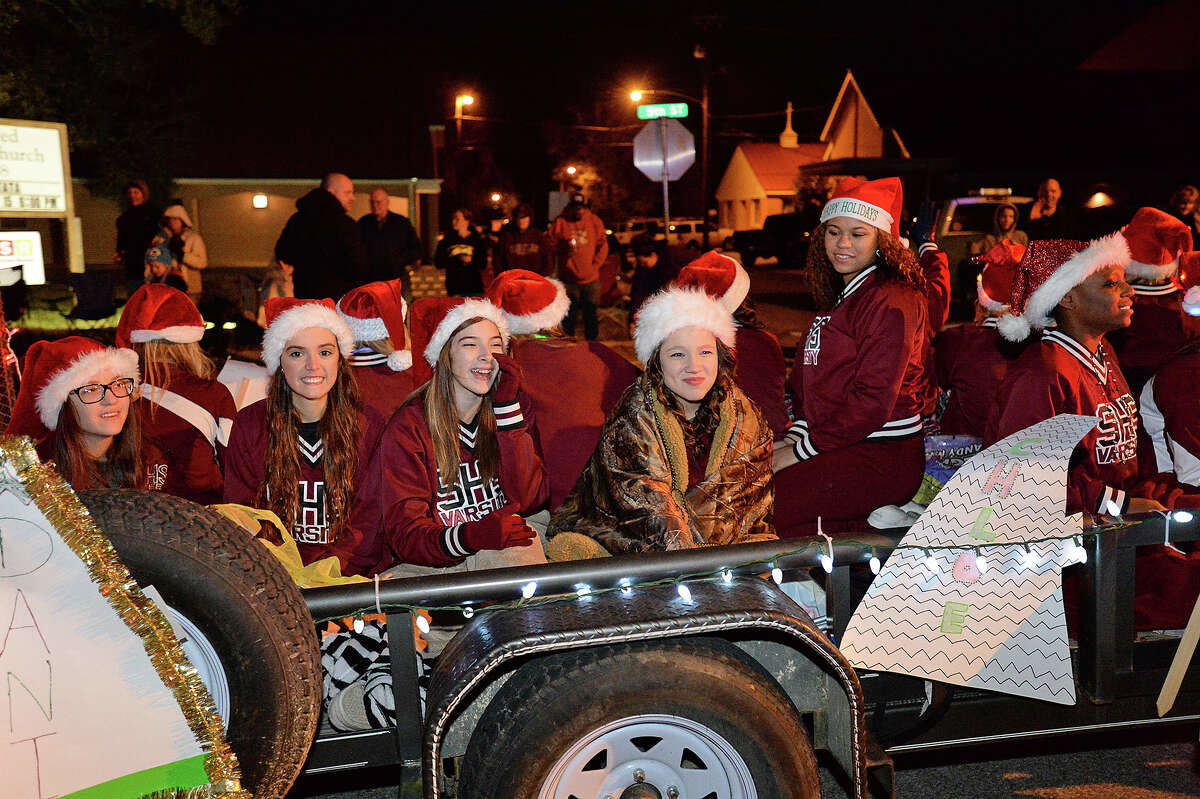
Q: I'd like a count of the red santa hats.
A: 13